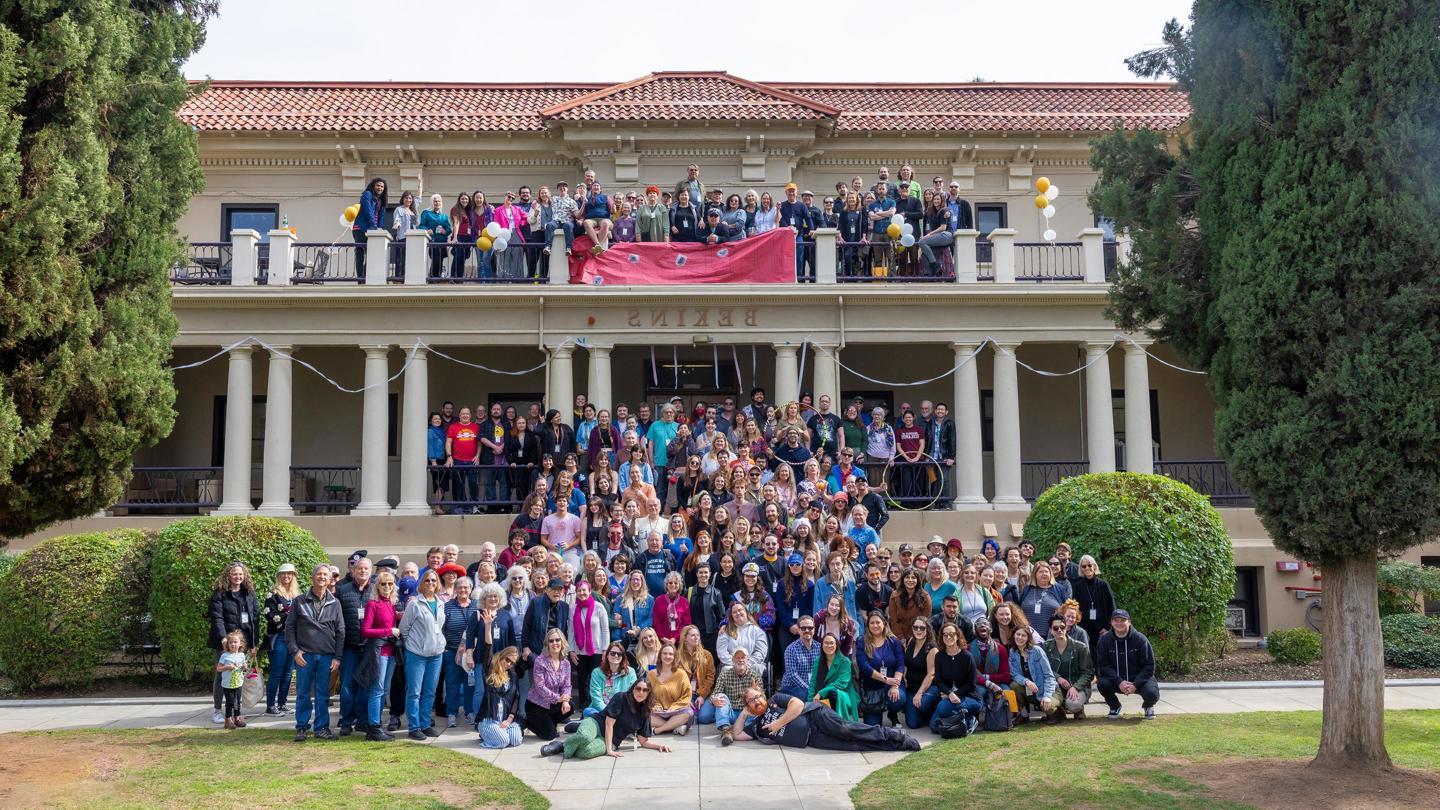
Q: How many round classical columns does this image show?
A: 12